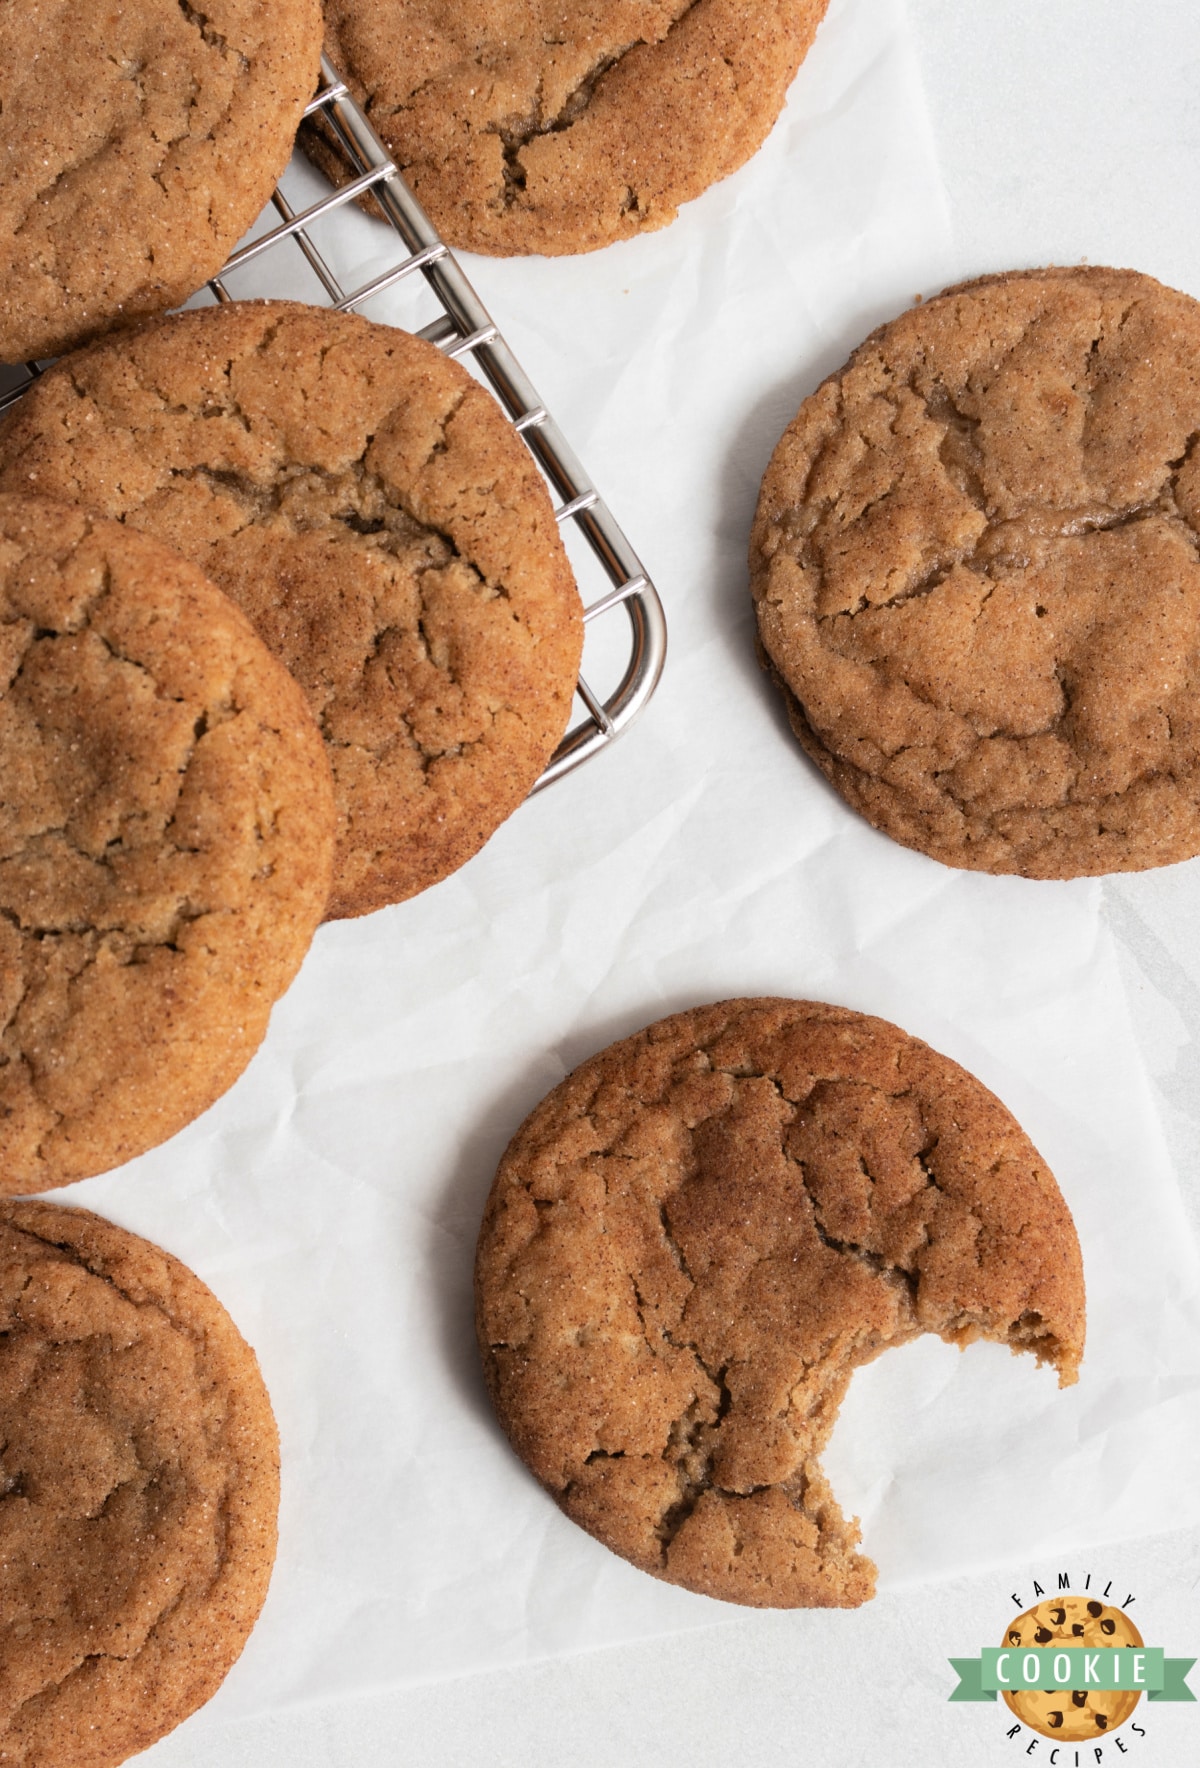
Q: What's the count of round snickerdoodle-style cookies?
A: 7